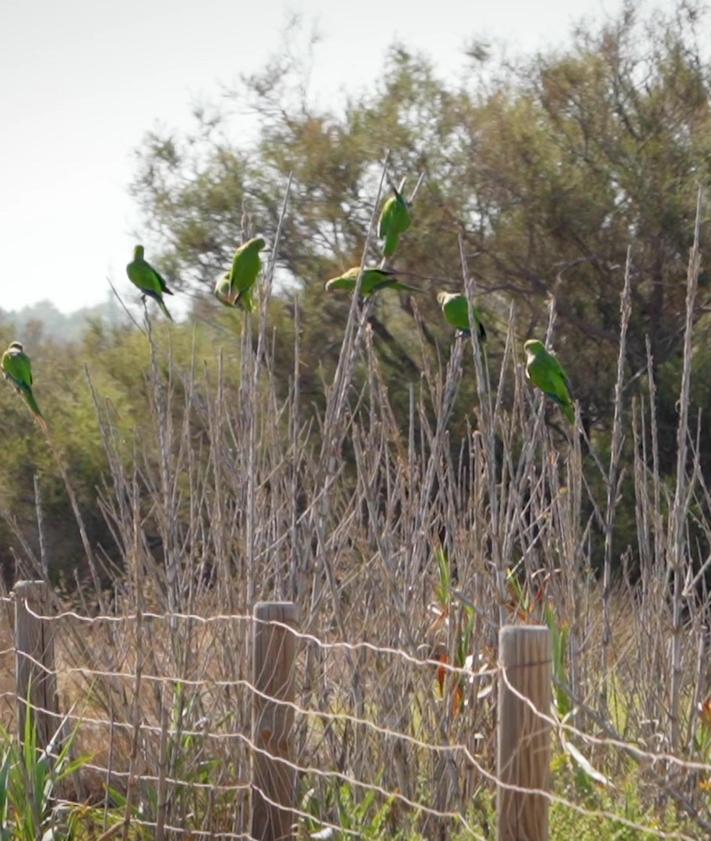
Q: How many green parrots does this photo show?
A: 8